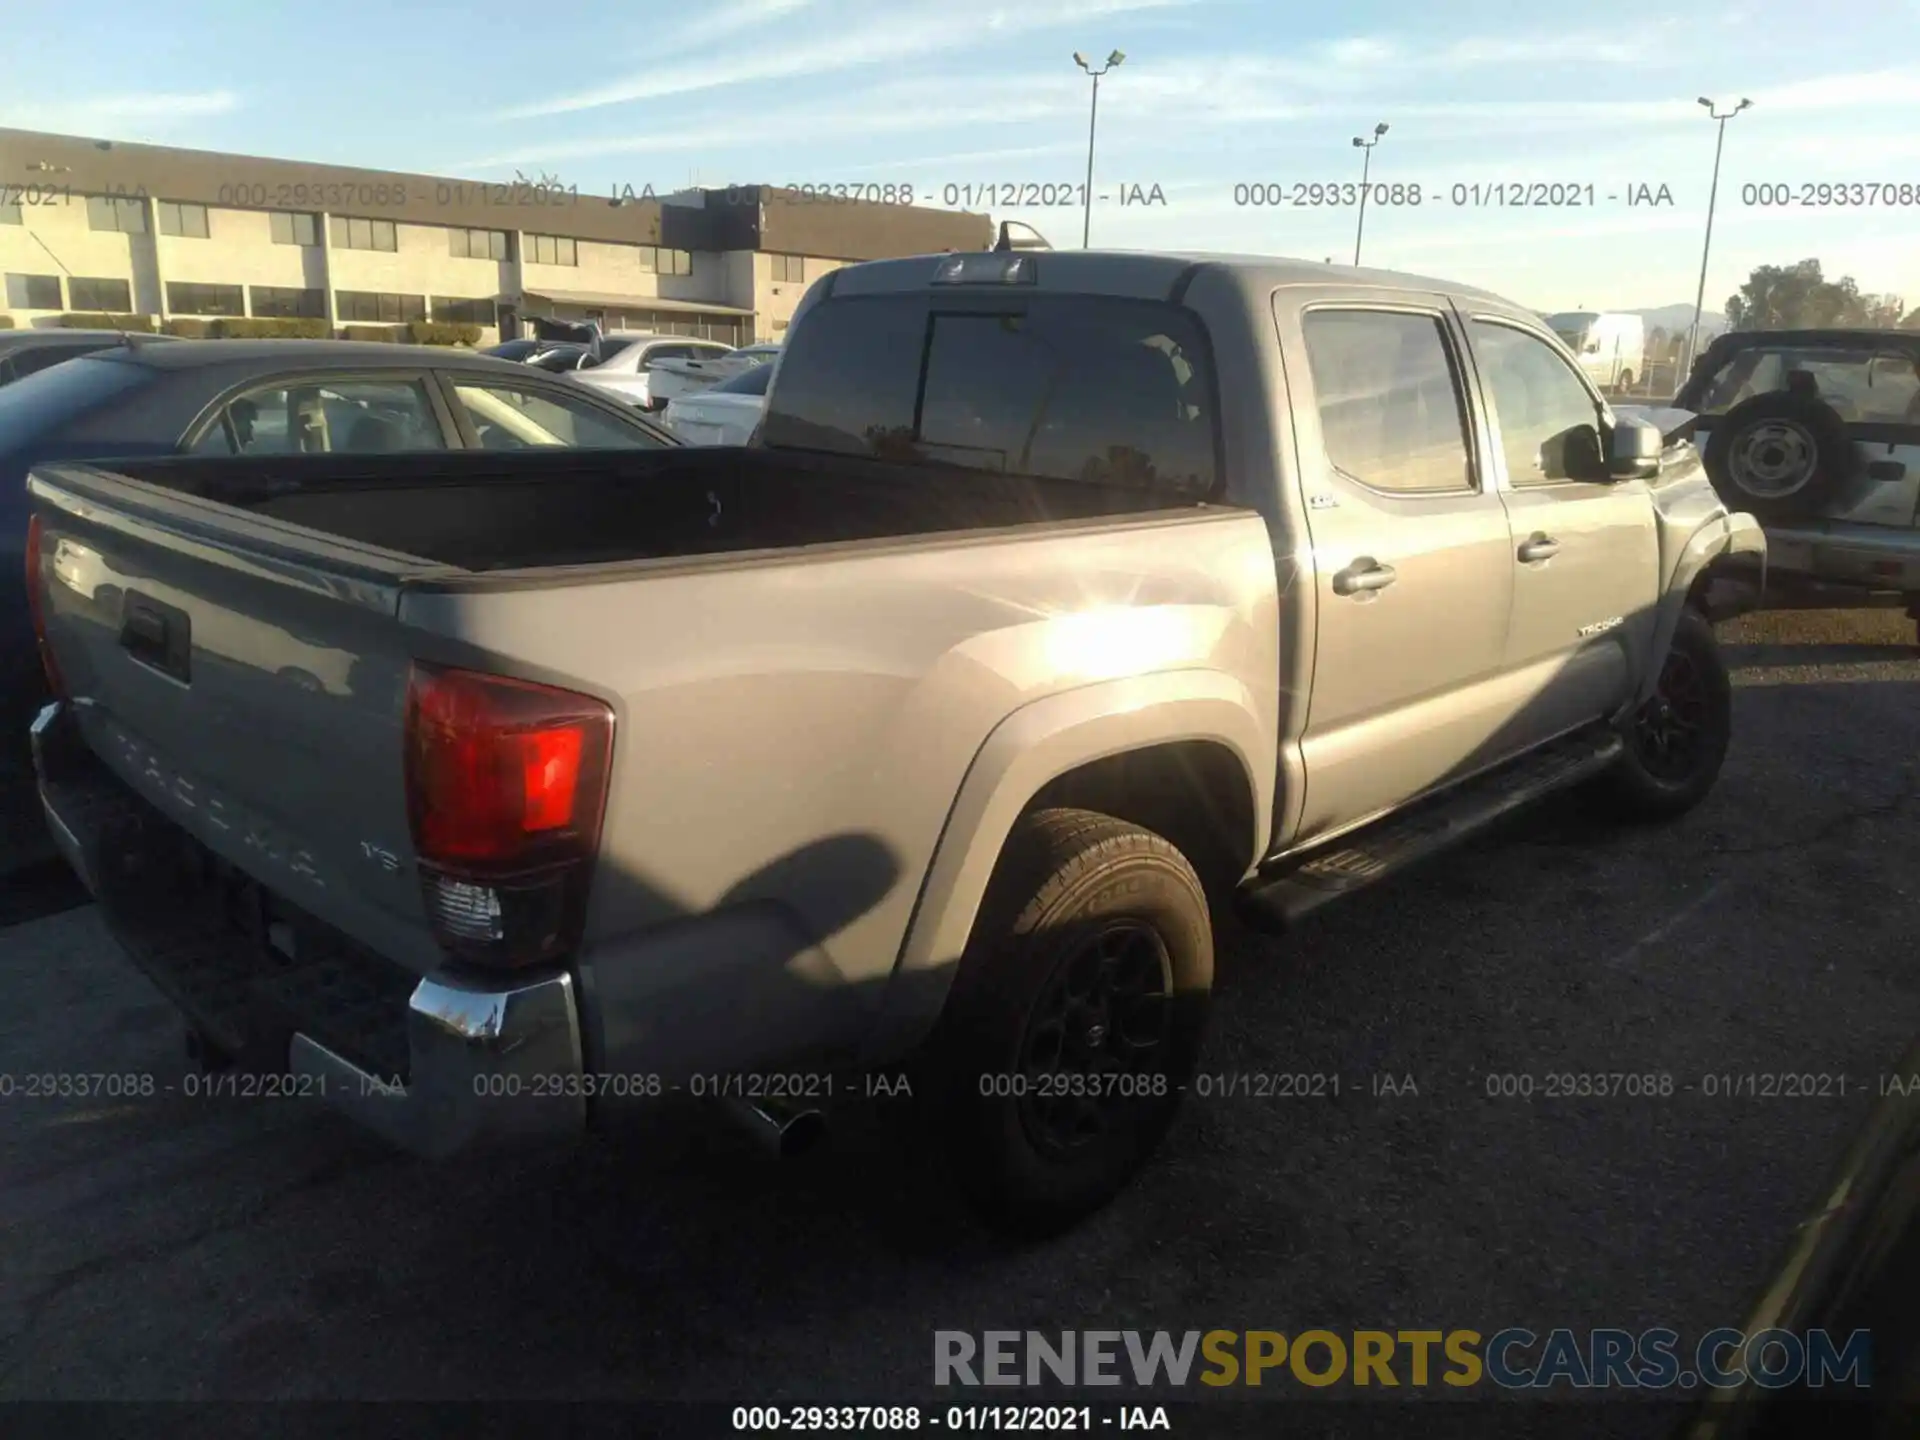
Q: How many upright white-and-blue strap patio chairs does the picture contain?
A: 0